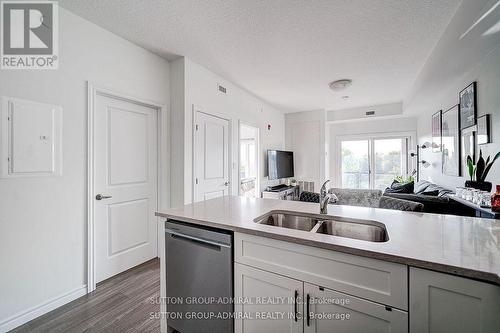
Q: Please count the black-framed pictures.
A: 5